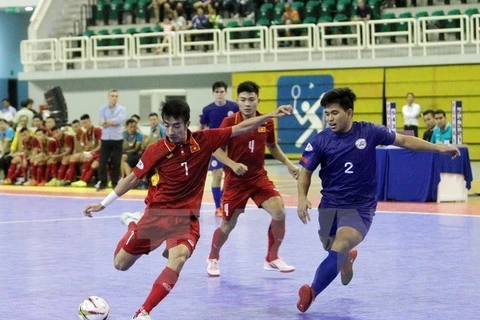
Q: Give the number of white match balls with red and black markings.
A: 1